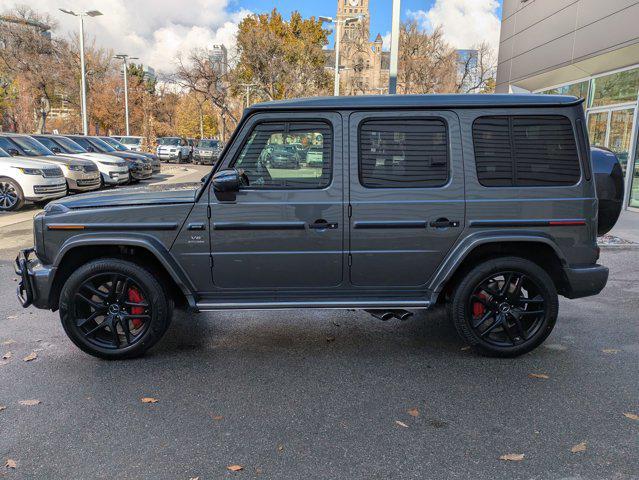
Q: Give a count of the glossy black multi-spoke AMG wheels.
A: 2